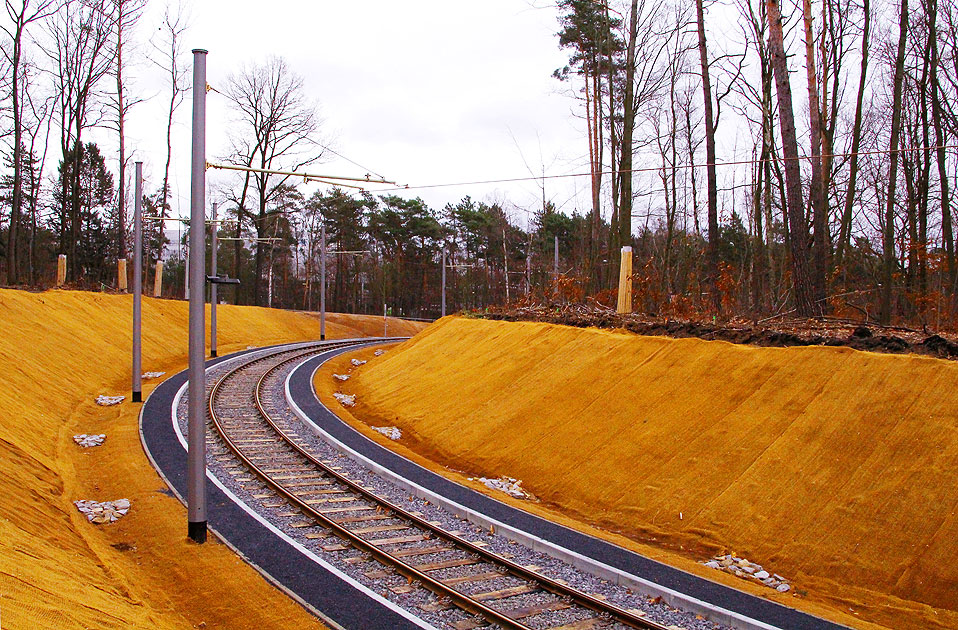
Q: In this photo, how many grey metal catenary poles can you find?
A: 6